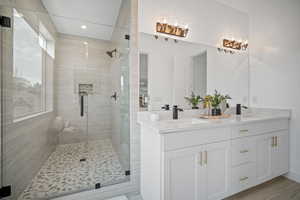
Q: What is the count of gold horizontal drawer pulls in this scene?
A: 3